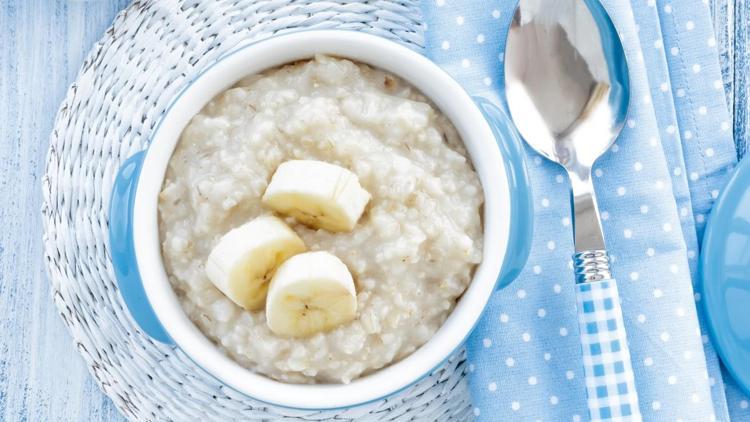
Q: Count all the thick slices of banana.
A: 3